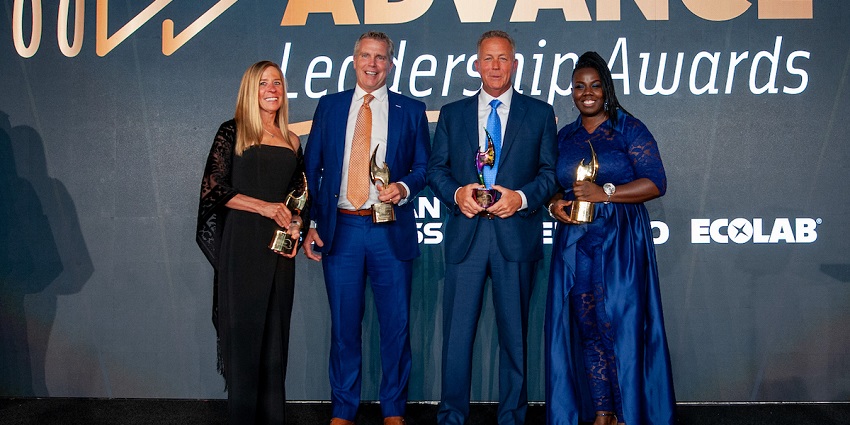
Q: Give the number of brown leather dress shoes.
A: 2